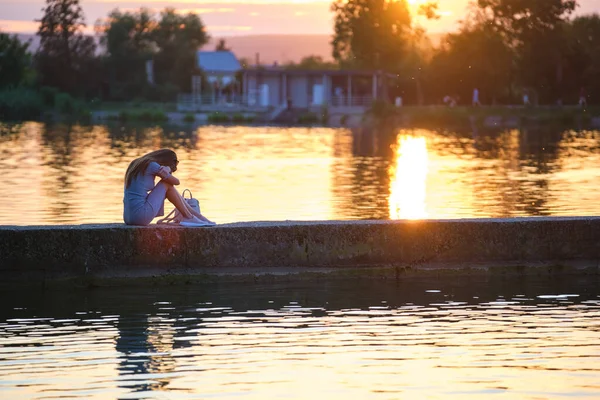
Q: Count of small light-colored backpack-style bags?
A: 1